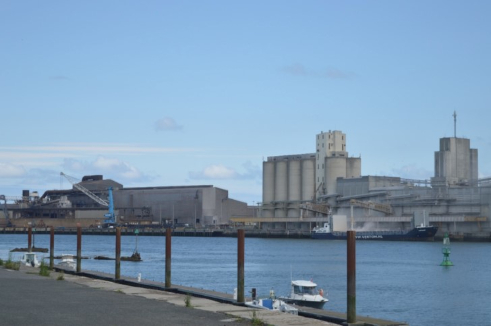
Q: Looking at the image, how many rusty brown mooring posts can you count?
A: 7